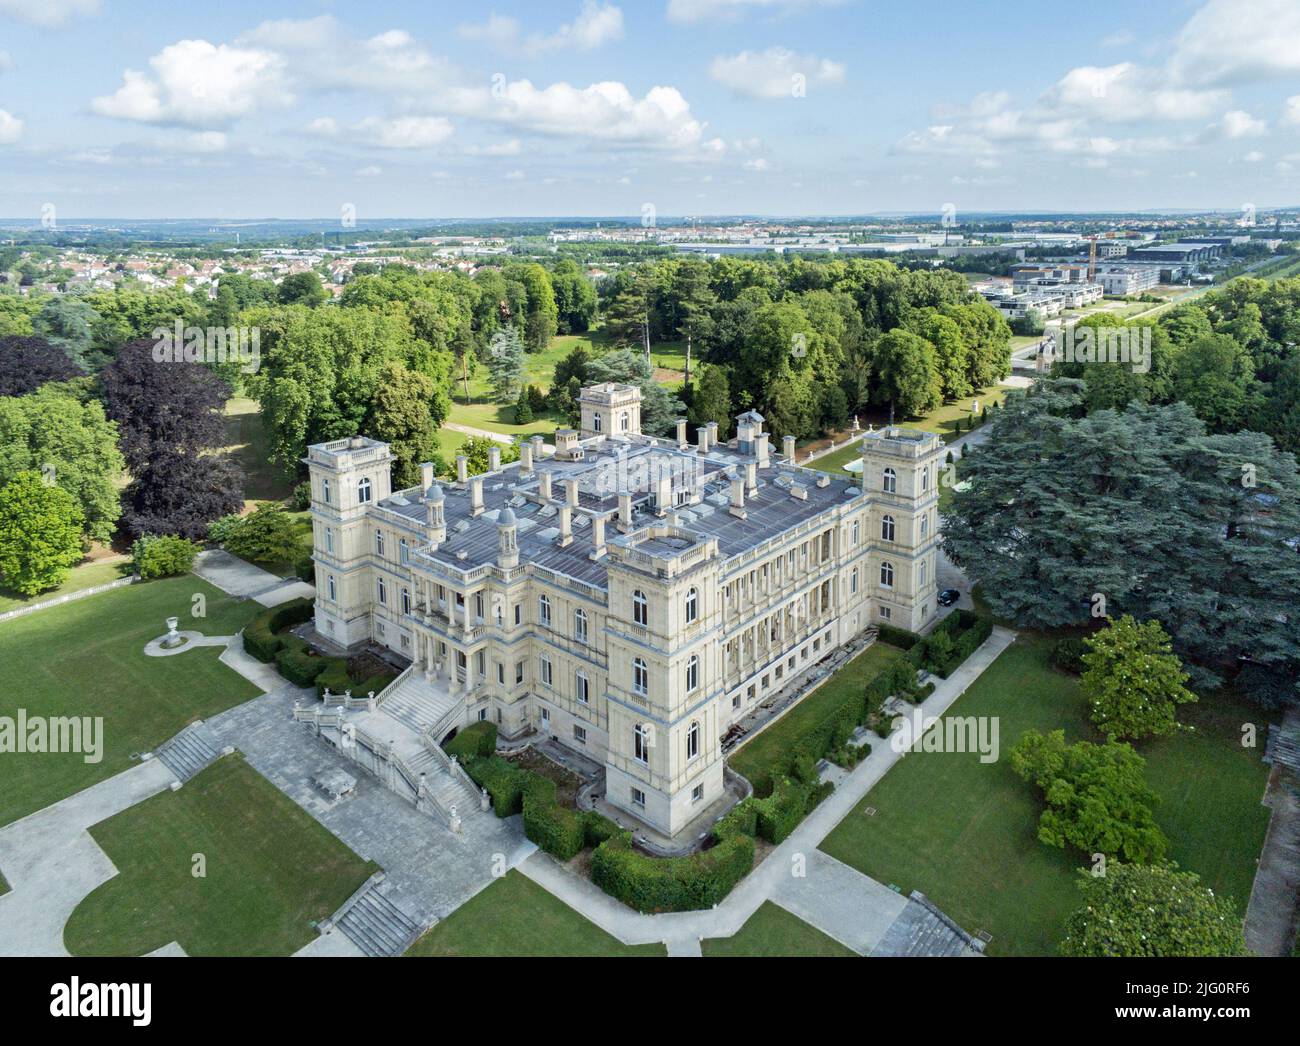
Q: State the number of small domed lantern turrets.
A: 2